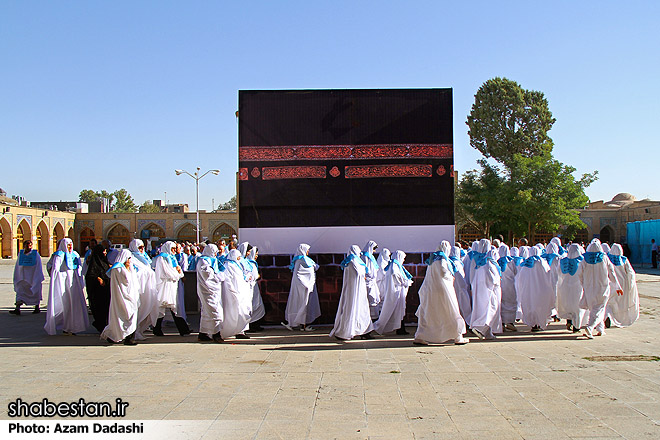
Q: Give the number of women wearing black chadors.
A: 1